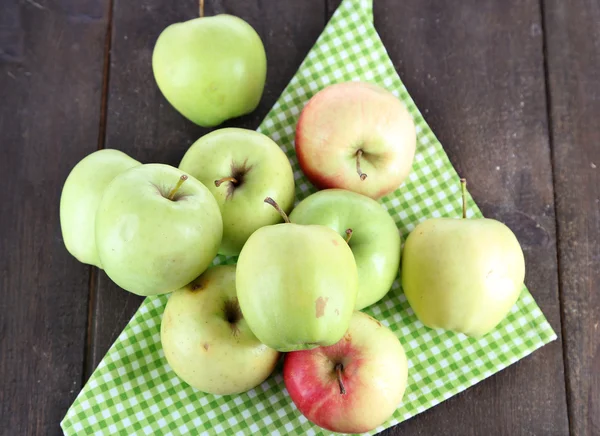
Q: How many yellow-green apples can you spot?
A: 8